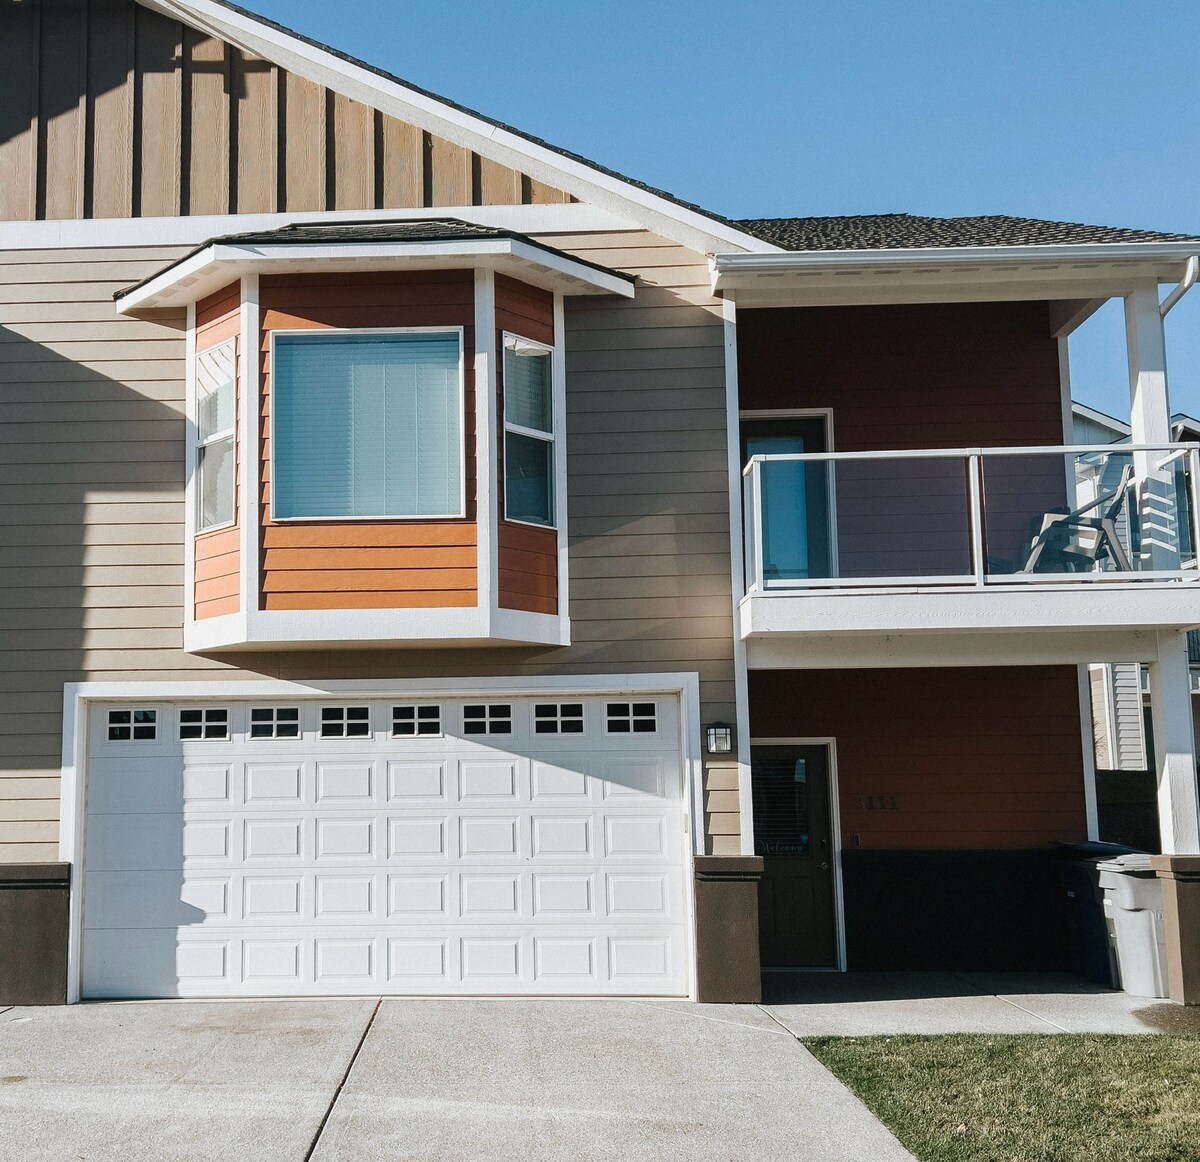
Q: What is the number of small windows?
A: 8